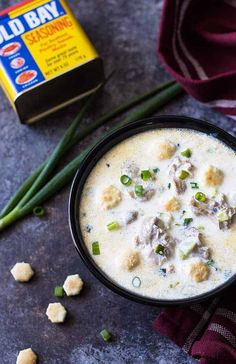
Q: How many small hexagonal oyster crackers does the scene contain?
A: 10